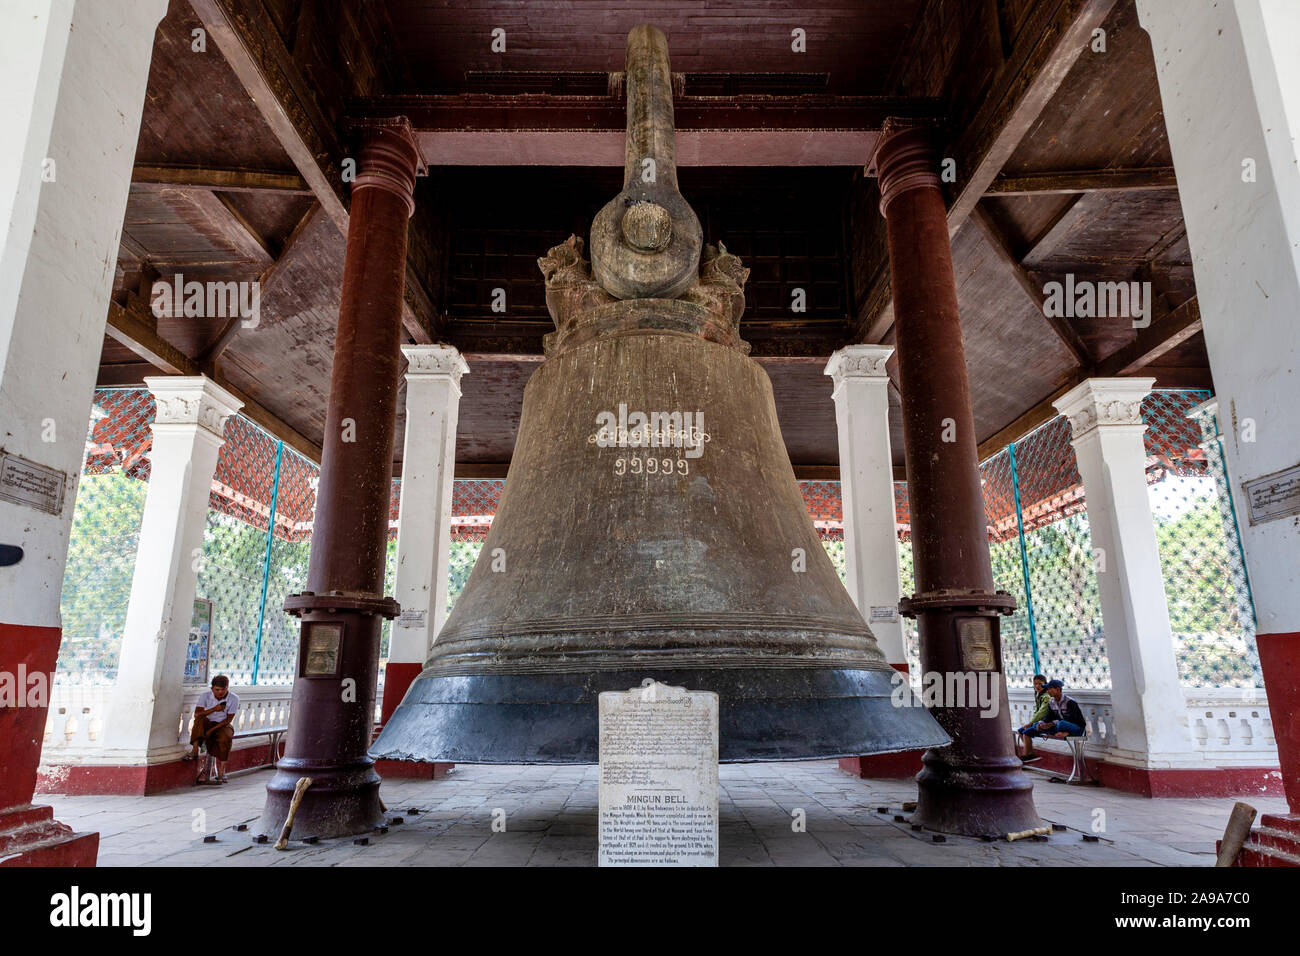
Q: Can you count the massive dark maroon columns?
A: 2